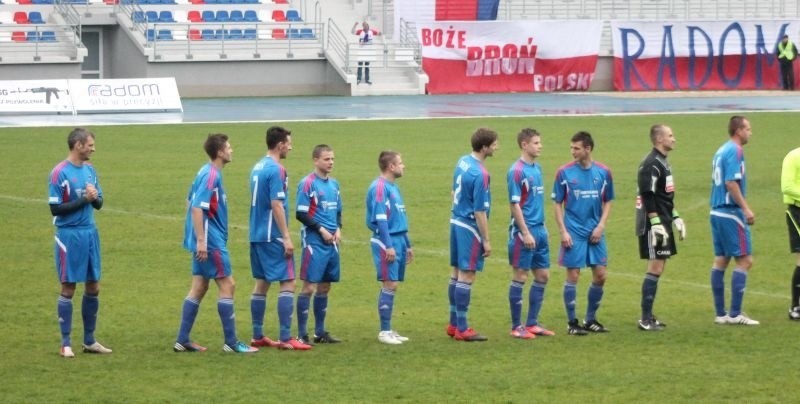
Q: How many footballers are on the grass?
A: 10